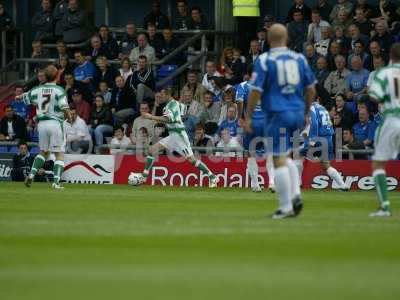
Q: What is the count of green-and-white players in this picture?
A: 3